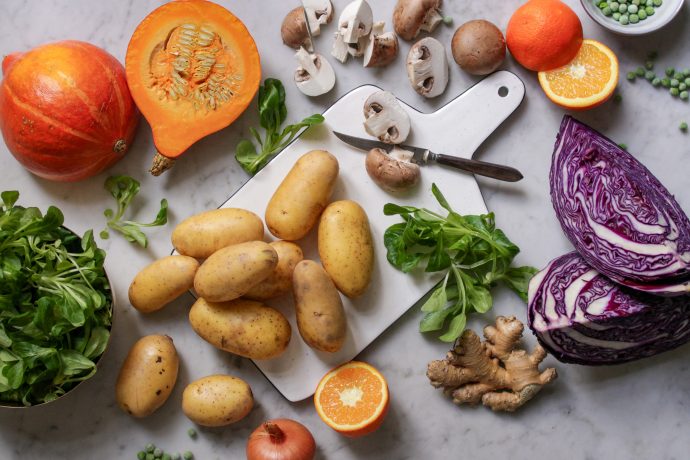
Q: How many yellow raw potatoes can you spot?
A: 10